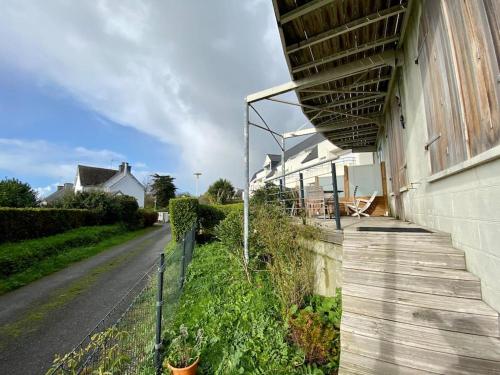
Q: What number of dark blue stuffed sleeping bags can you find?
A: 0